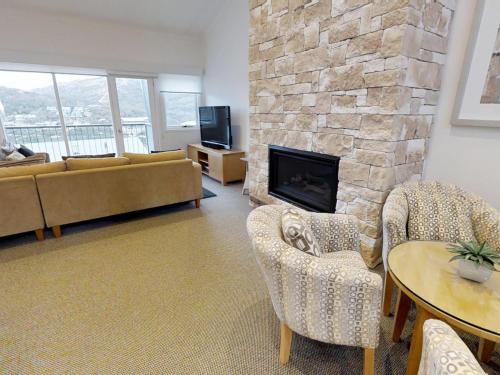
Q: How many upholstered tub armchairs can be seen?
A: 3